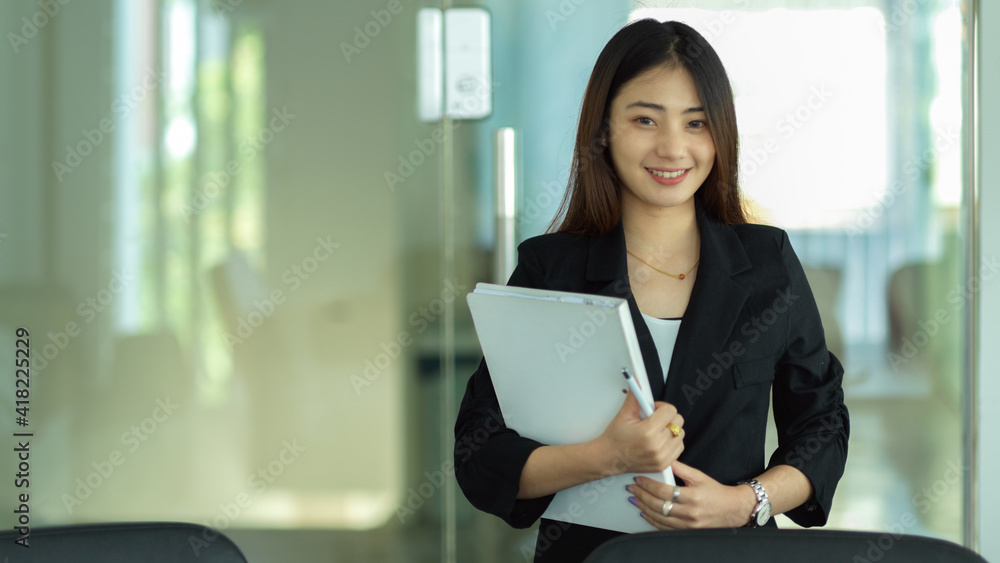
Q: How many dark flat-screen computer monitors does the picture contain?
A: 0